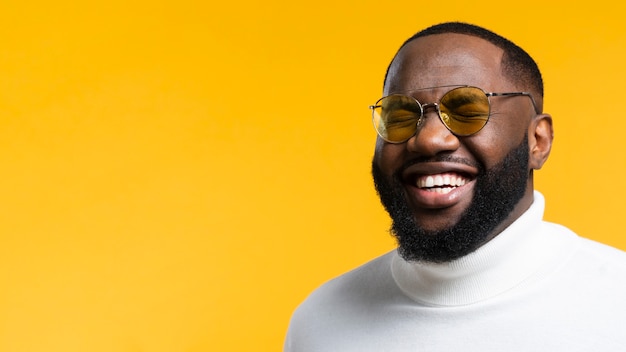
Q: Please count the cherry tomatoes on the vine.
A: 0